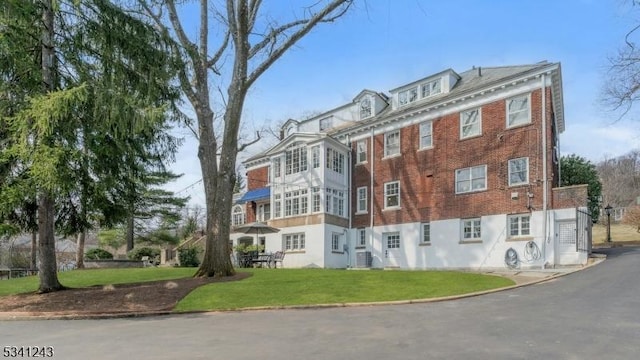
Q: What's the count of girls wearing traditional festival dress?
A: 0